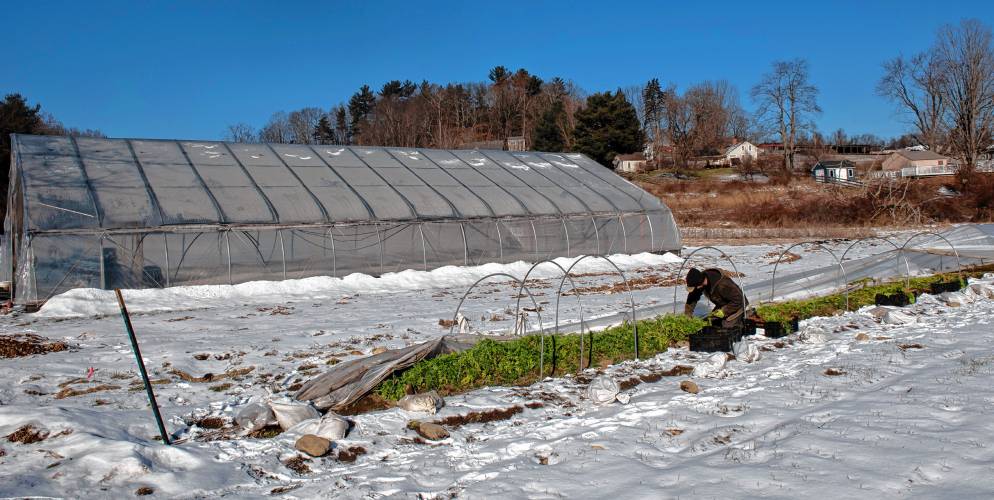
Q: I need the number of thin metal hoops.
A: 7